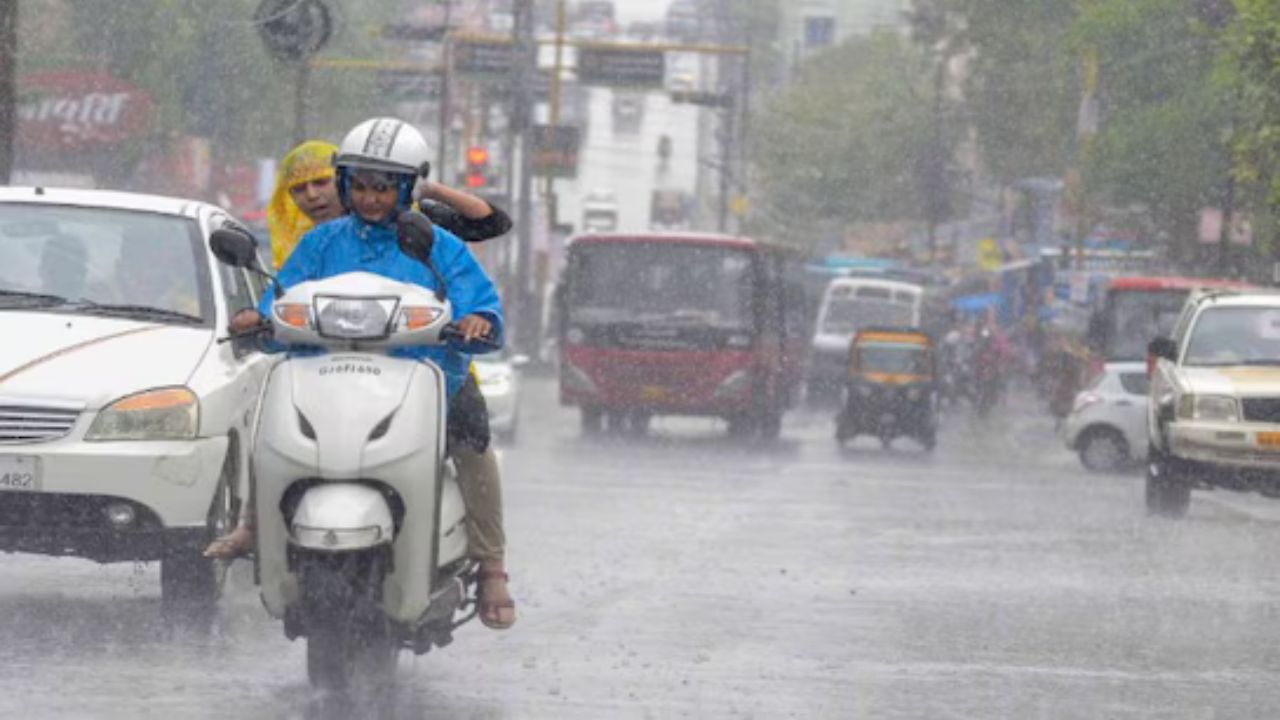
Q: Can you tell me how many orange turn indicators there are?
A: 3